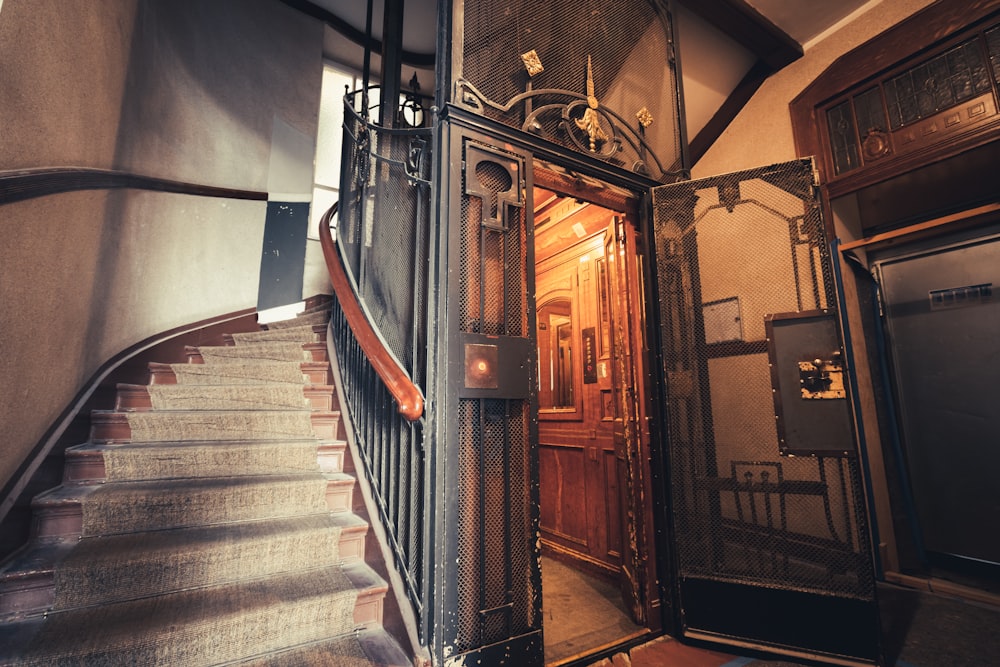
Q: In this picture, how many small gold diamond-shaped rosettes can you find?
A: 2